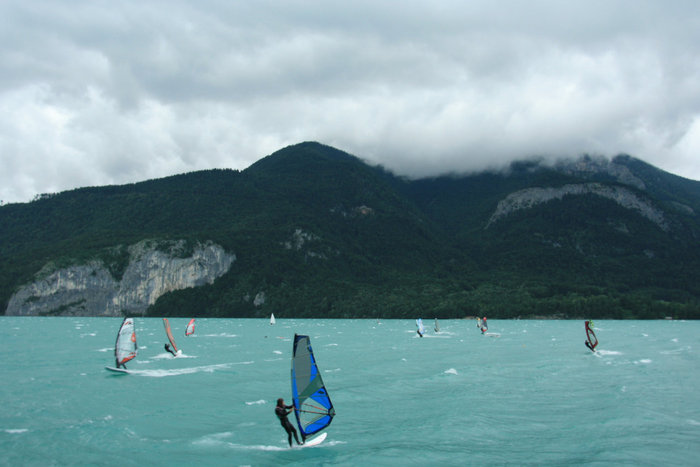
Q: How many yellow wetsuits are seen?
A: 0